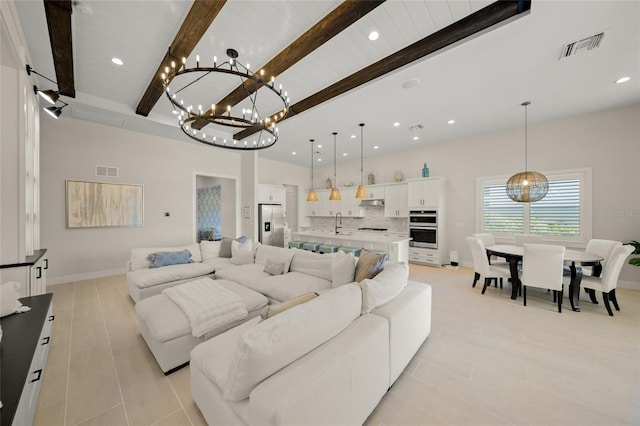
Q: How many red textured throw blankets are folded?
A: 0